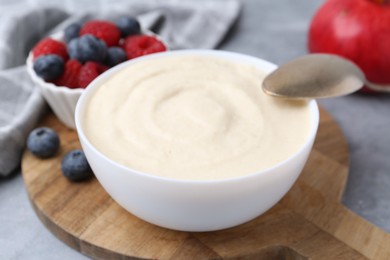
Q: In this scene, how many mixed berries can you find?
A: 12